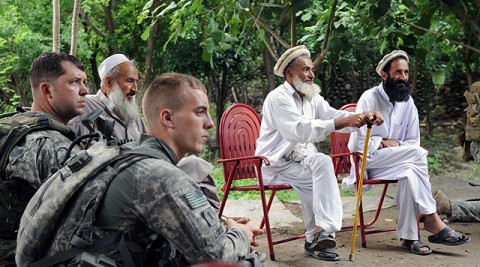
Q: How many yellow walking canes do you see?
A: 1